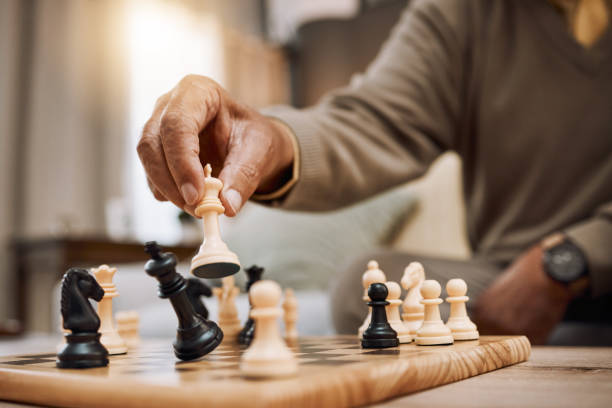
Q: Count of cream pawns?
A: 4